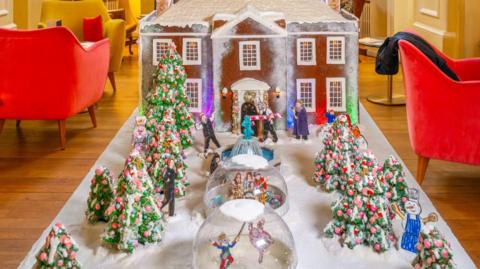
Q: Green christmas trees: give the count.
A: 9